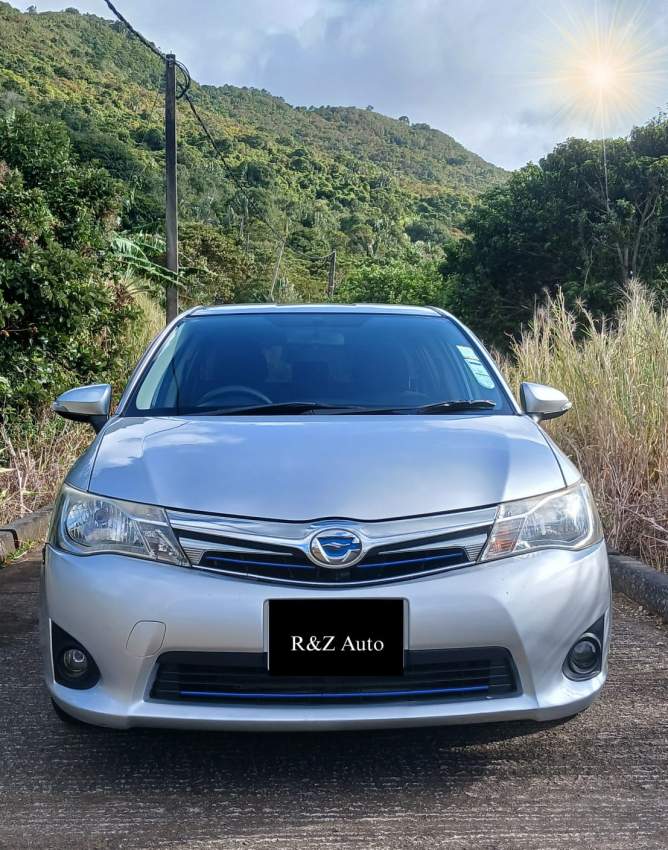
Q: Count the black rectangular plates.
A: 1